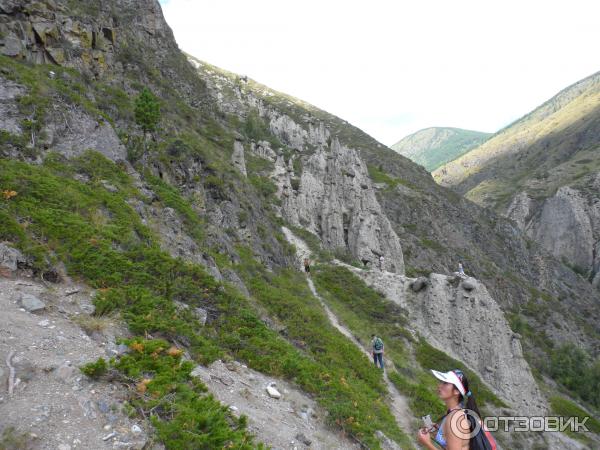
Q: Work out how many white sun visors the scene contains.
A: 1